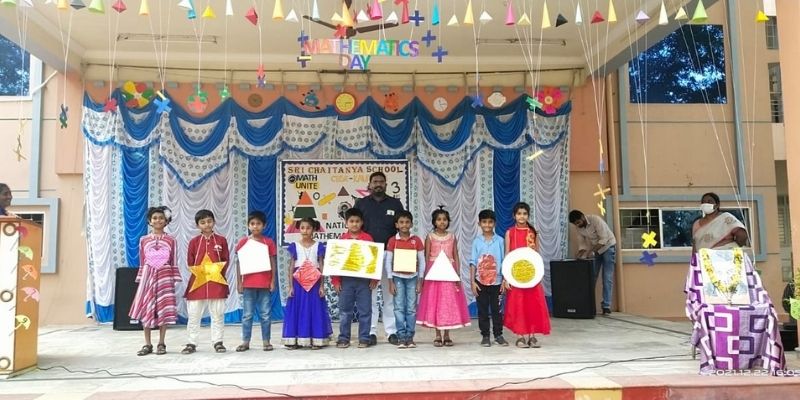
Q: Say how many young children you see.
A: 9